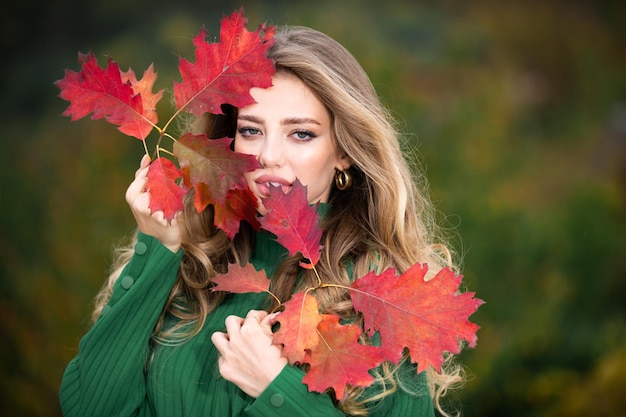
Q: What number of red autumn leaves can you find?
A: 11